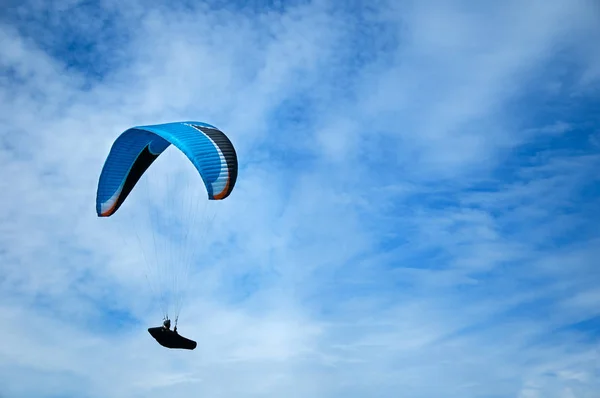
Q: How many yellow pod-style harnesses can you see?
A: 0